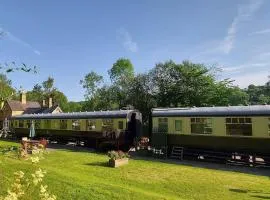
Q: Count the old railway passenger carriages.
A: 2